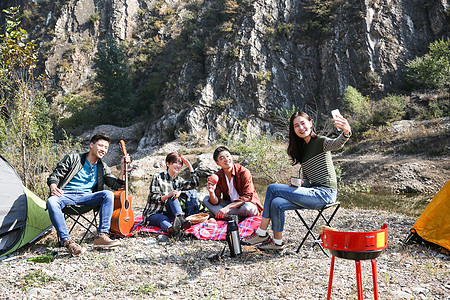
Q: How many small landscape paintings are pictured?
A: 0